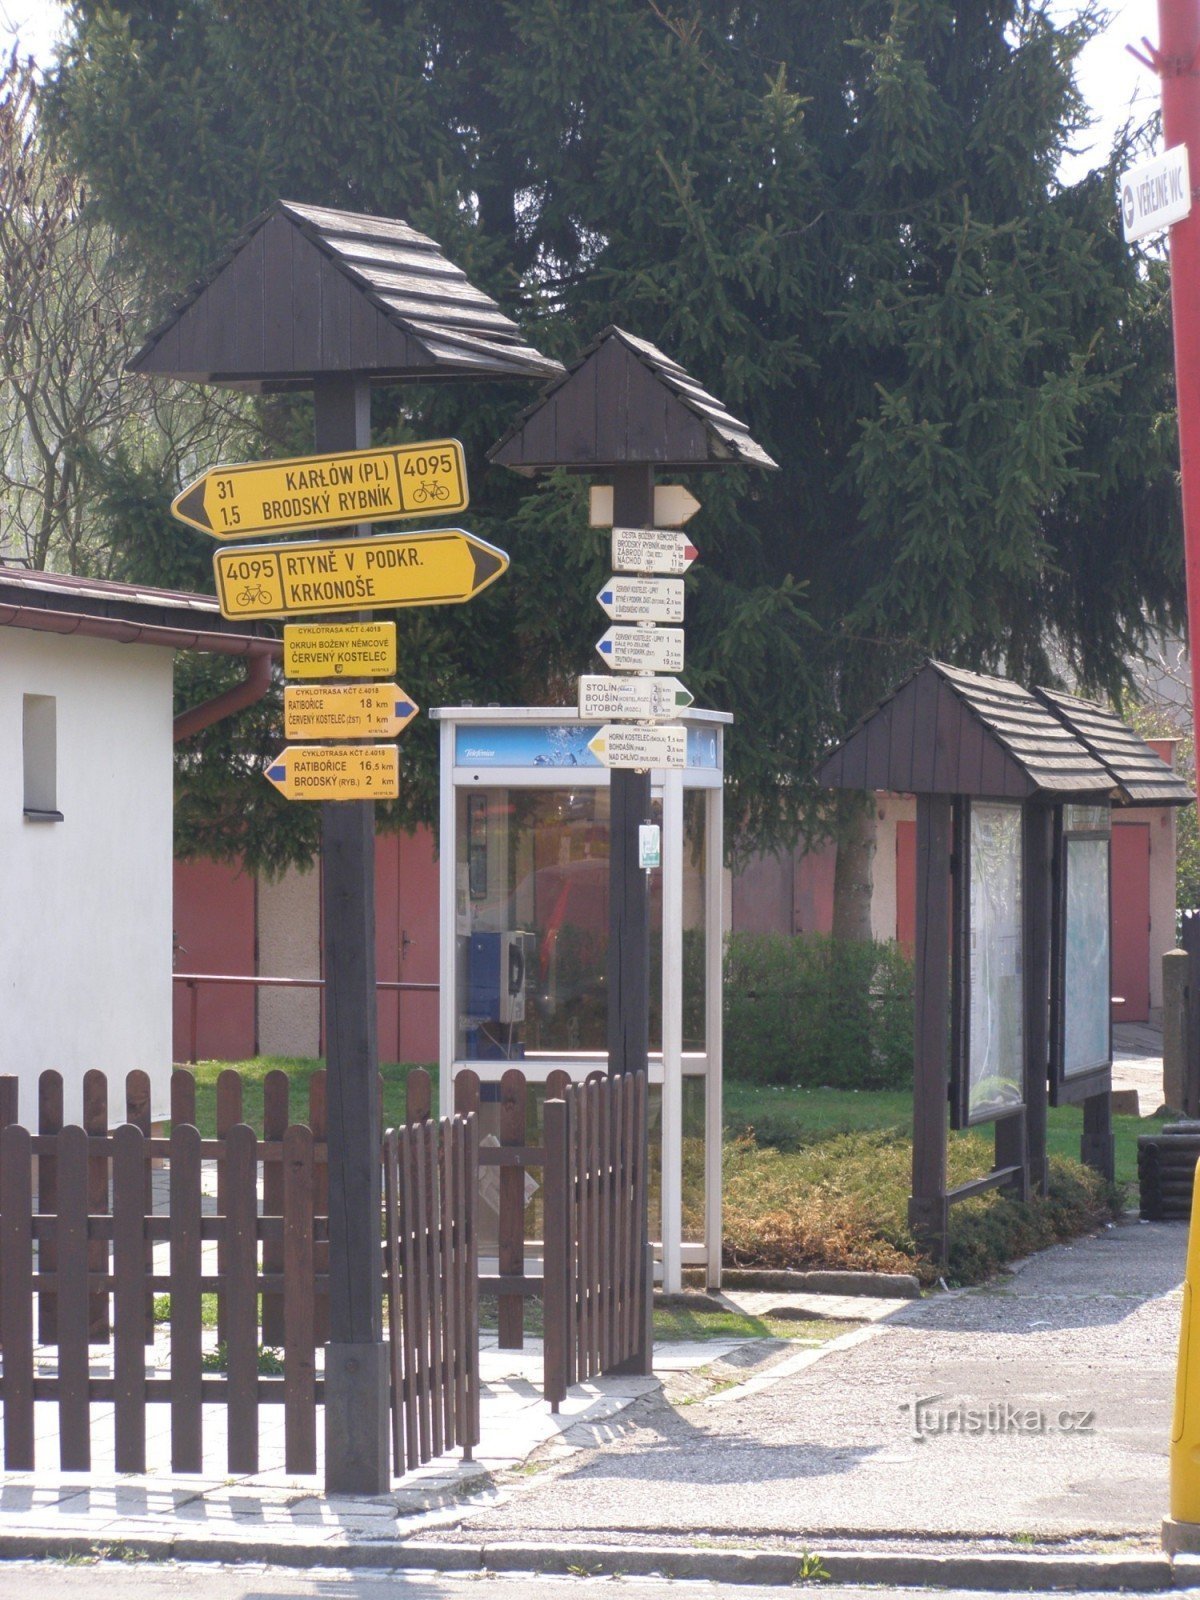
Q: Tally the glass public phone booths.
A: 1